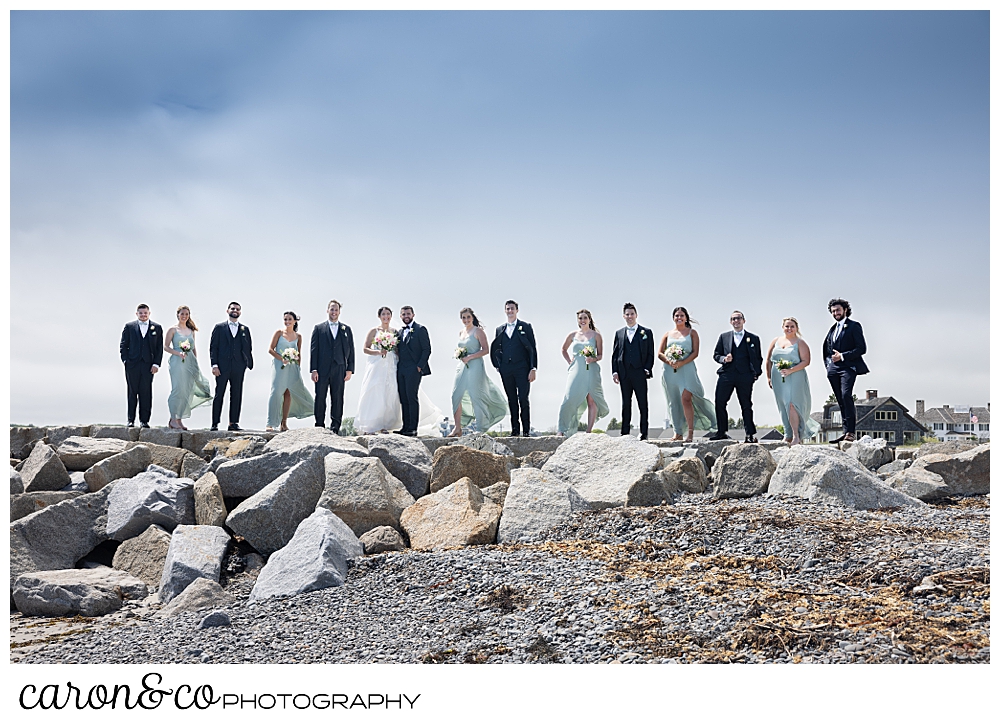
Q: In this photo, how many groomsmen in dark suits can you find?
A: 7